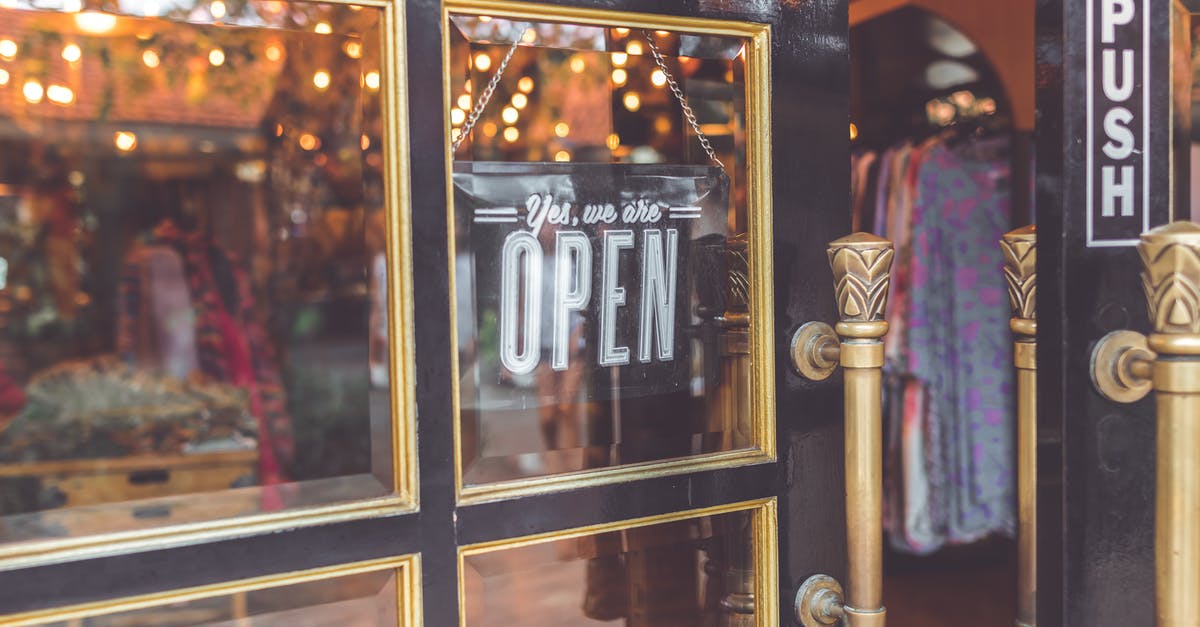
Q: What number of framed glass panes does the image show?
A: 4